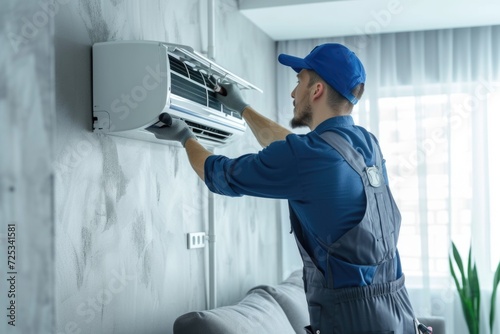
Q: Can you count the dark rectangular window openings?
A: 0